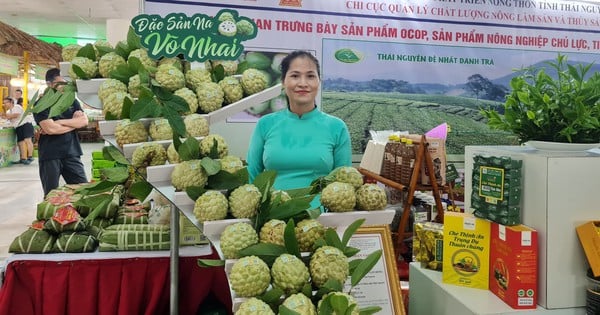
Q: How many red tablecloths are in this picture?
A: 1